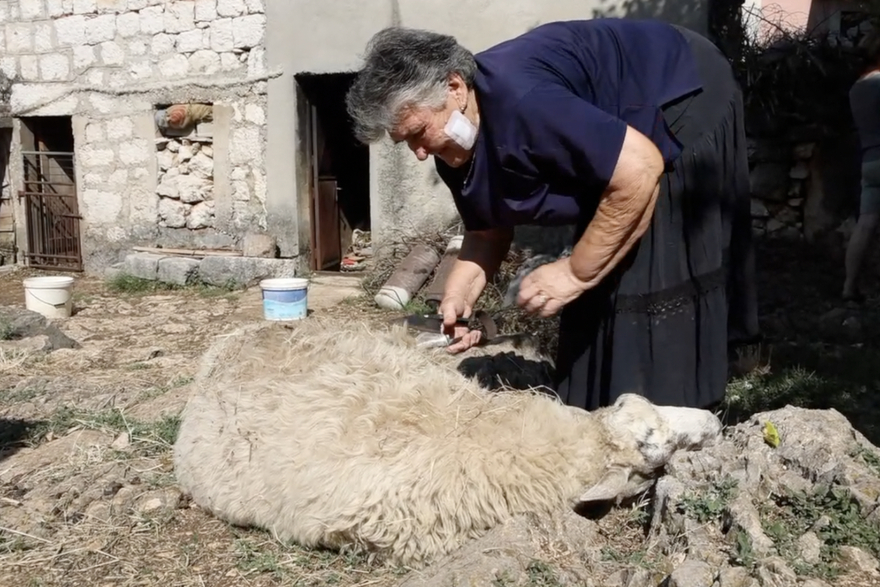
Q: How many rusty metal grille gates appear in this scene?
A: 1